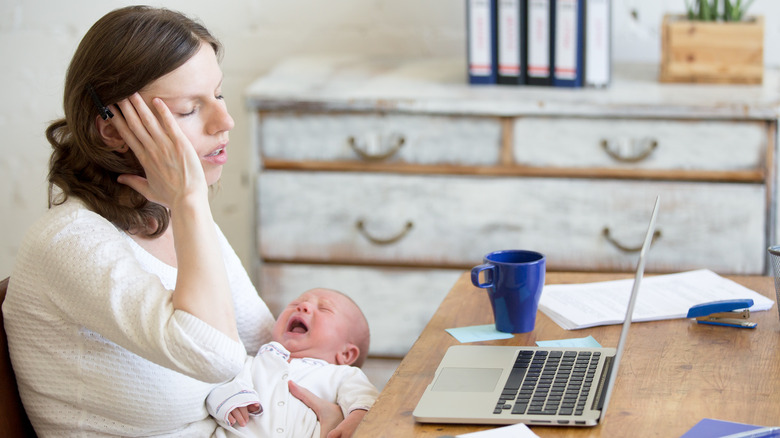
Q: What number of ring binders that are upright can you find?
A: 5